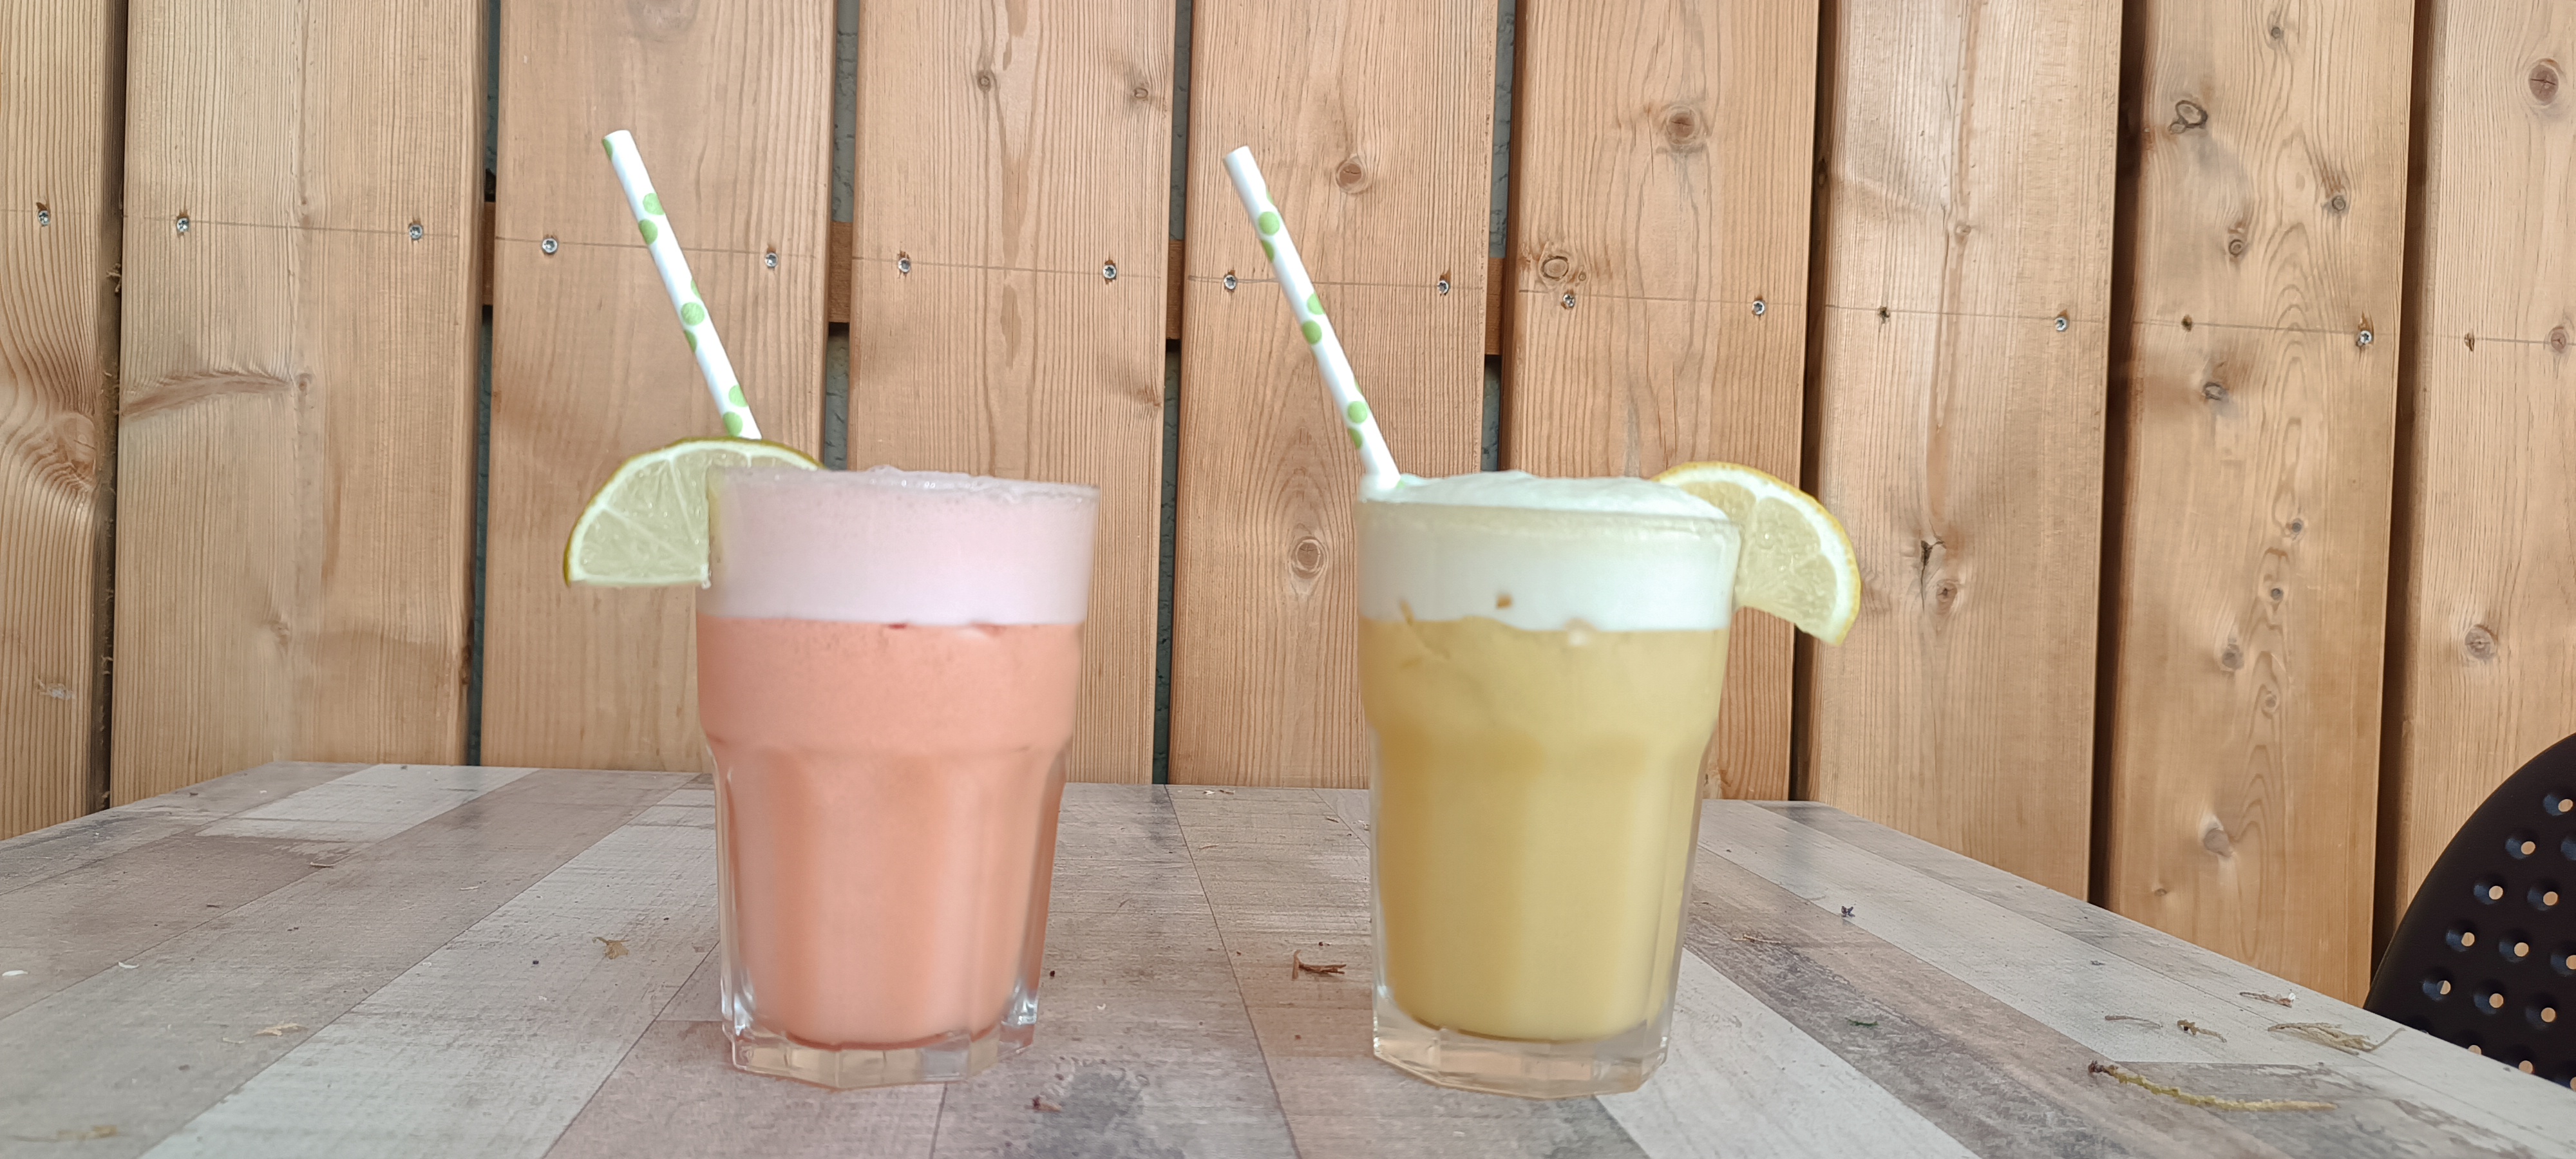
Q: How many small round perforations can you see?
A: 13